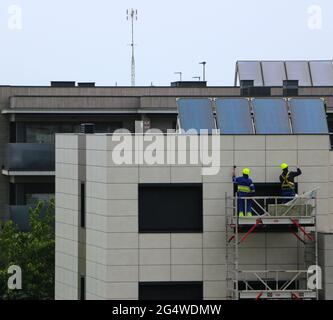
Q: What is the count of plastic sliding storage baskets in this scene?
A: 0